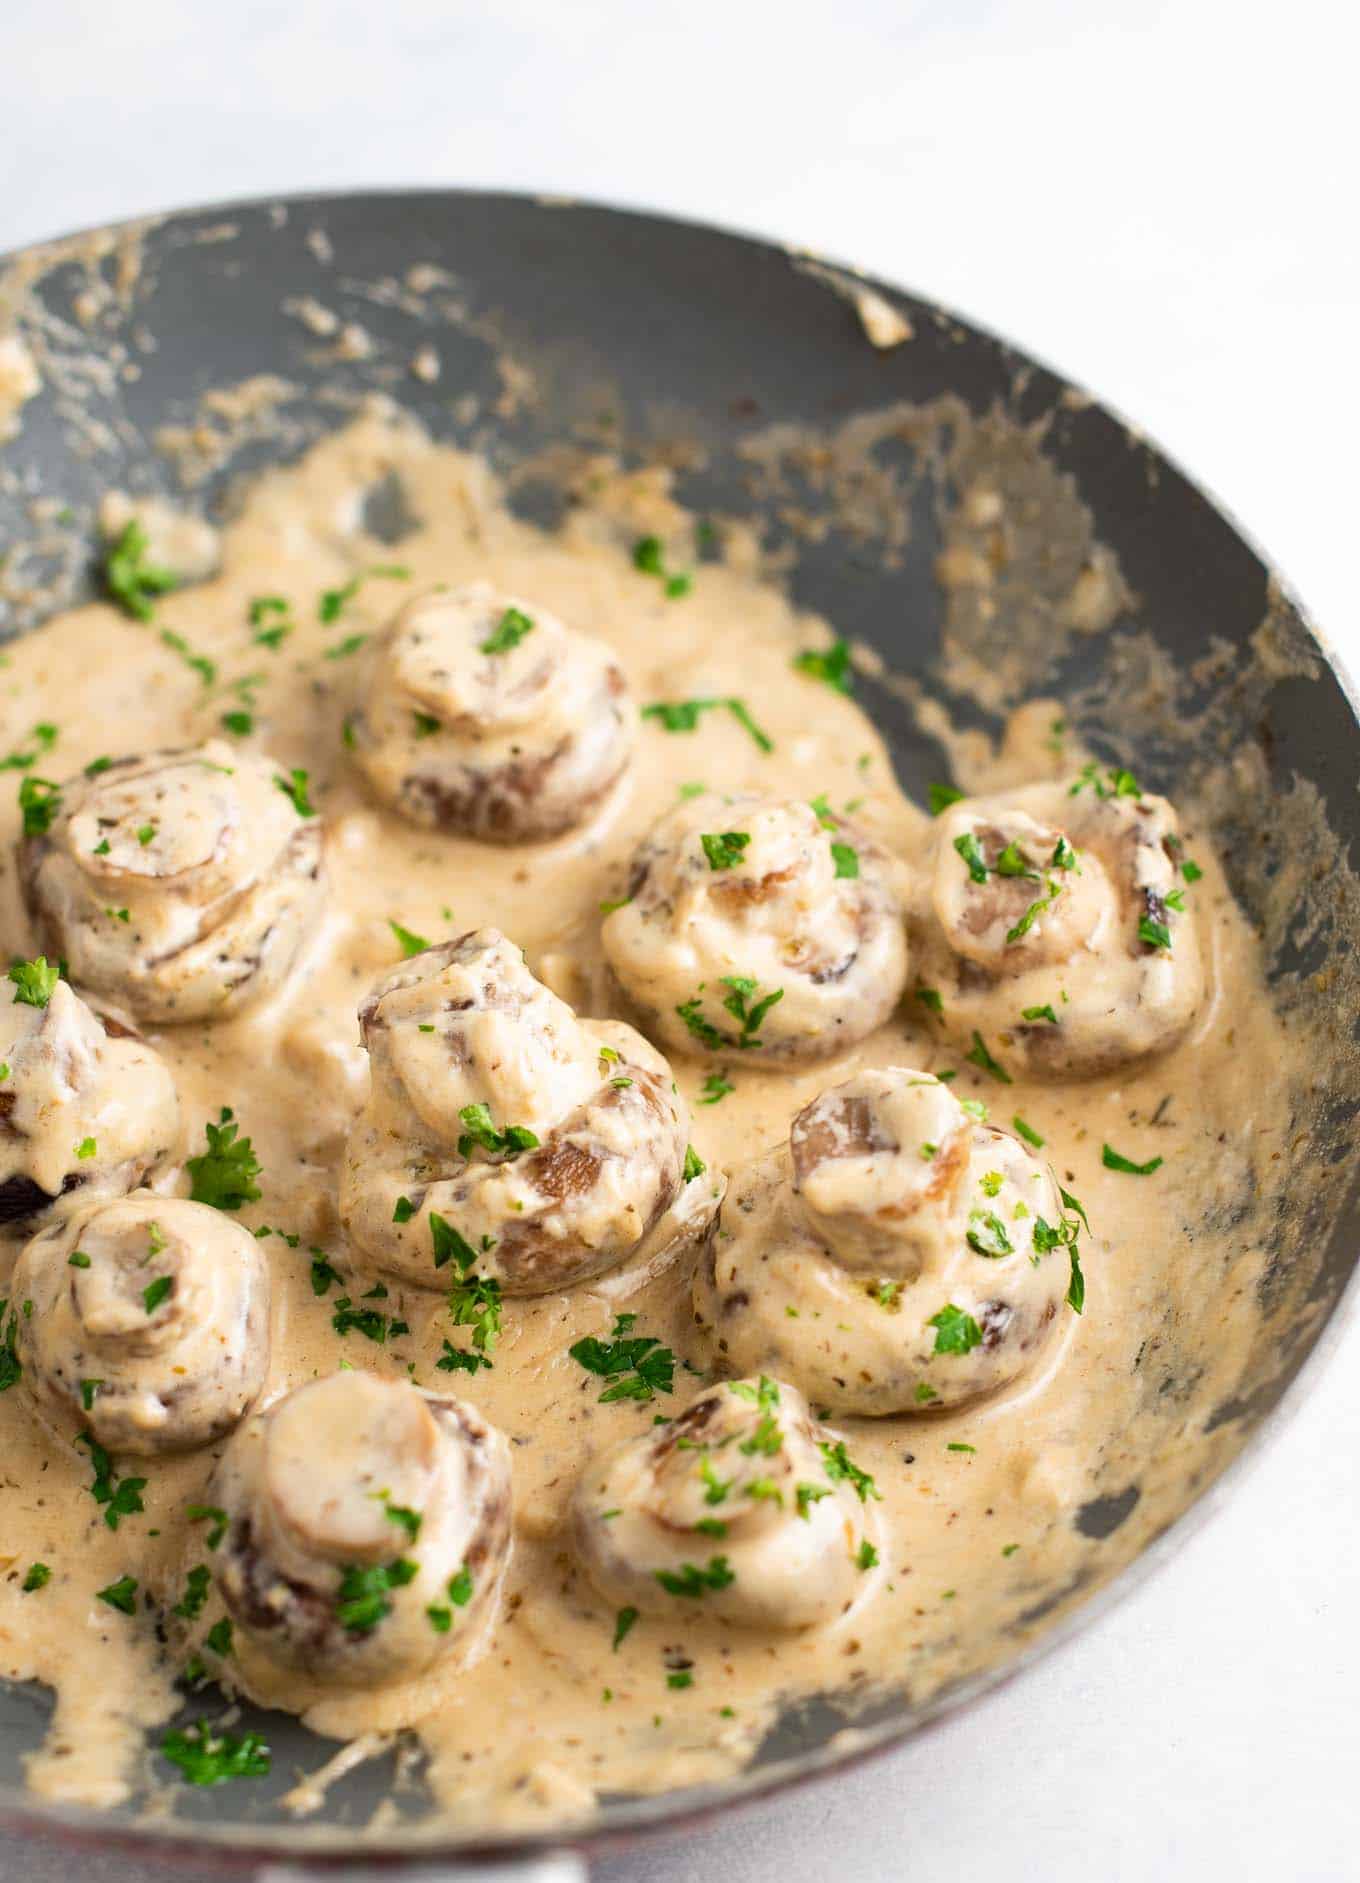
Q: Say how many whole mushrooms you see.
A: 9